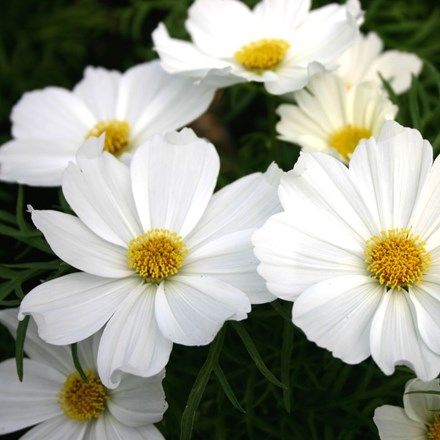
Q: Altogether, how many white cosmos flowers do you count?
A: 8